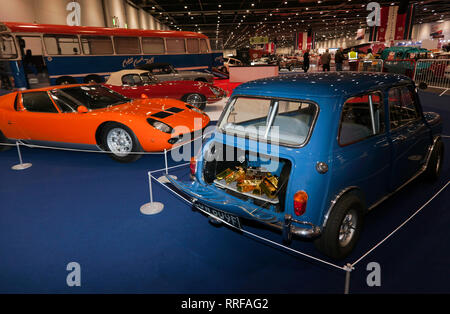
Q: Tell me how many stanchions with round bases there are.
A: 3